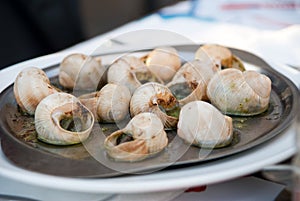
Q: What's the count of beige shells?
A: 12